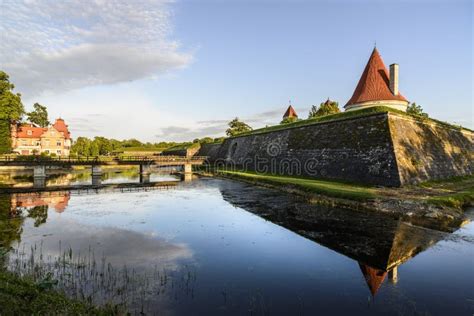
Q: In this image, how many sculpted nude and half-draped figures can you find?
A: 0